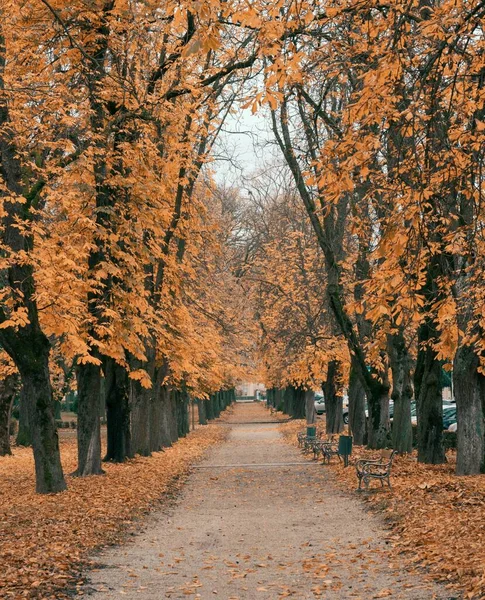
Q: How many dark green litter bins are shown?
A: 2